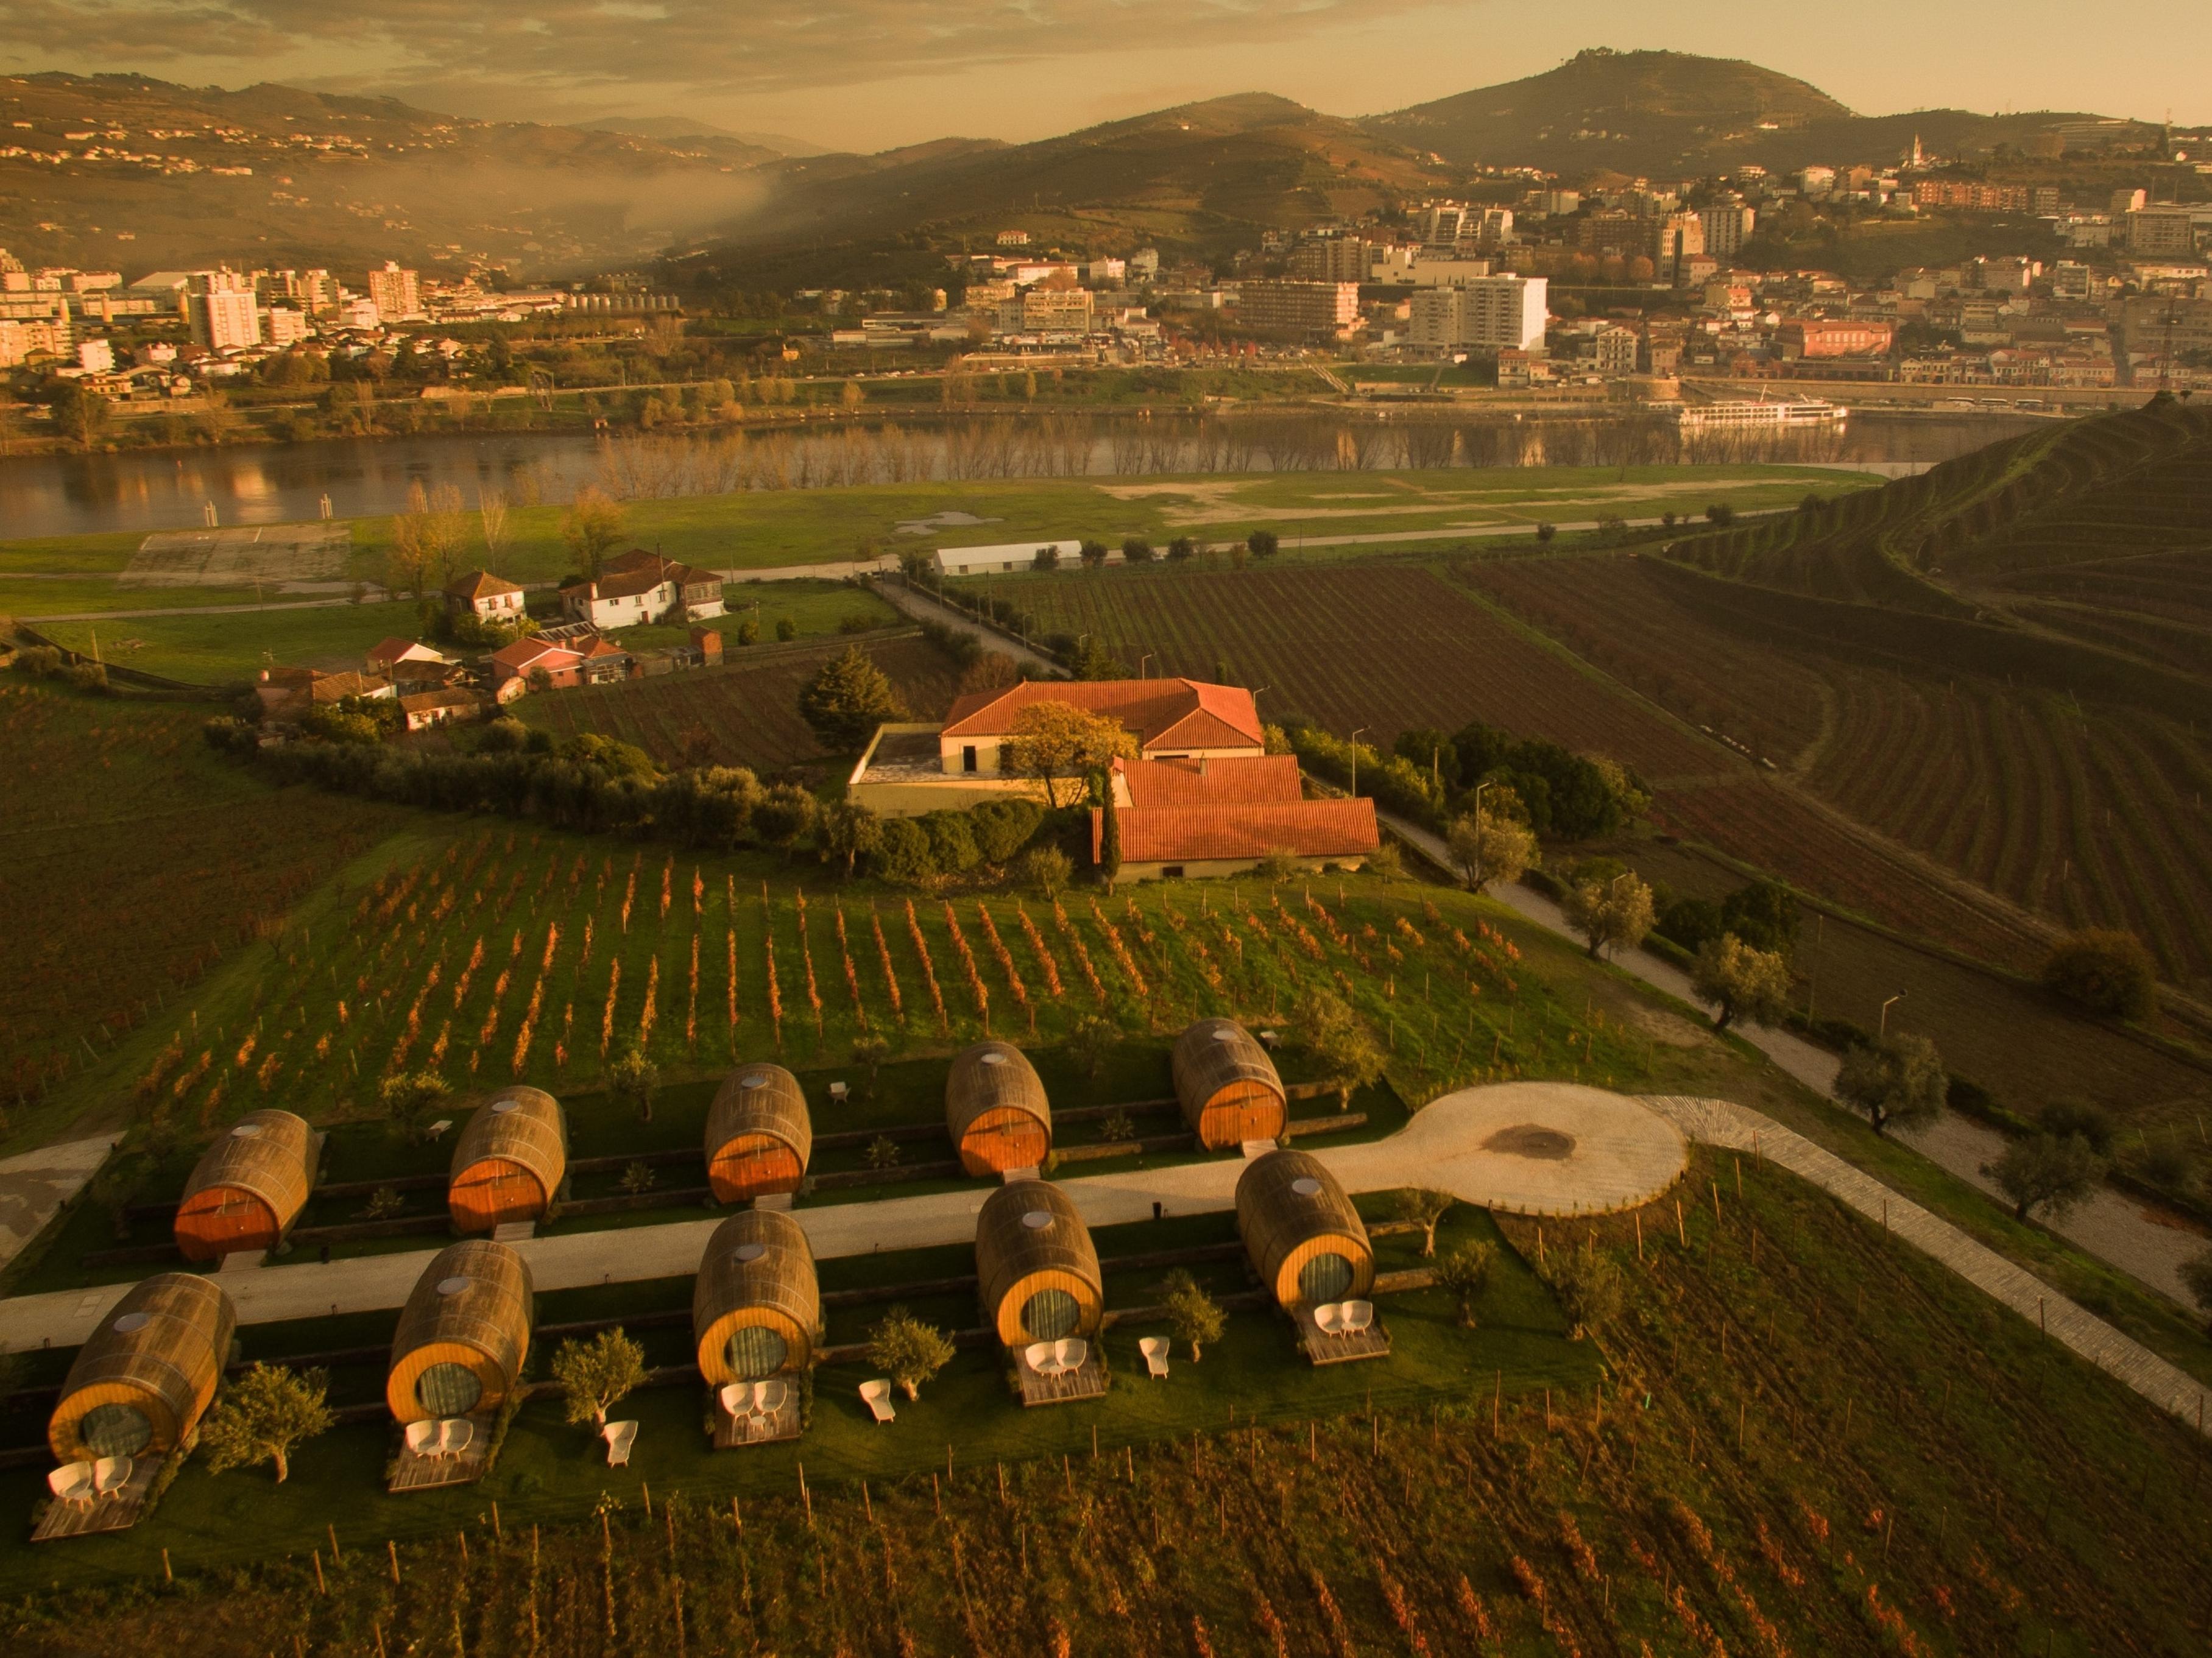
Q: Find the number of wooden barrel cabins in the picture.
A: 10